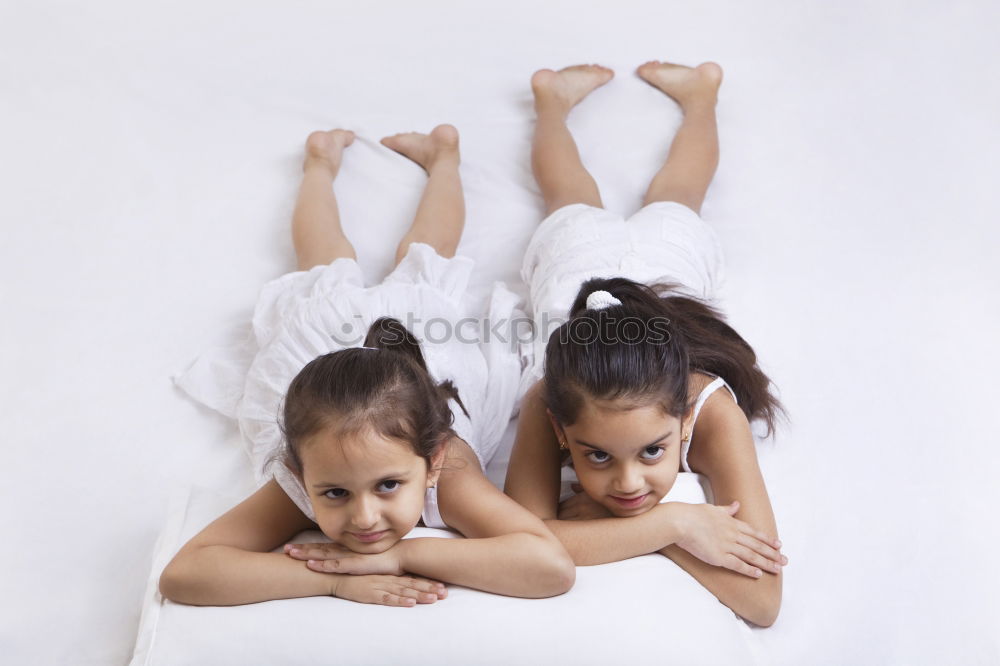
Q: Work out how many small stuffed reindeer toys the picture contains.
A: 0